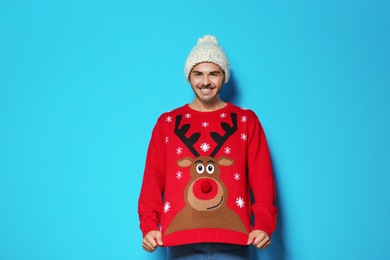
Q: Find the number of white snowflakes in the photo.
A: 14